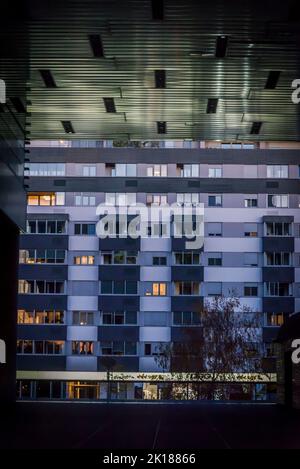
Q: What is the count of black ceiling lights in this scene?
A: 11